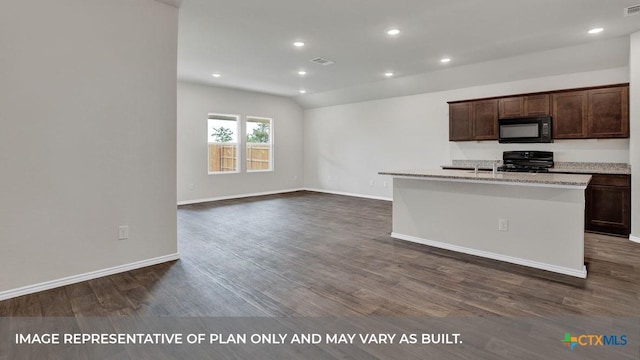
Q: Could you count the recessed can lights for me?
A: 8